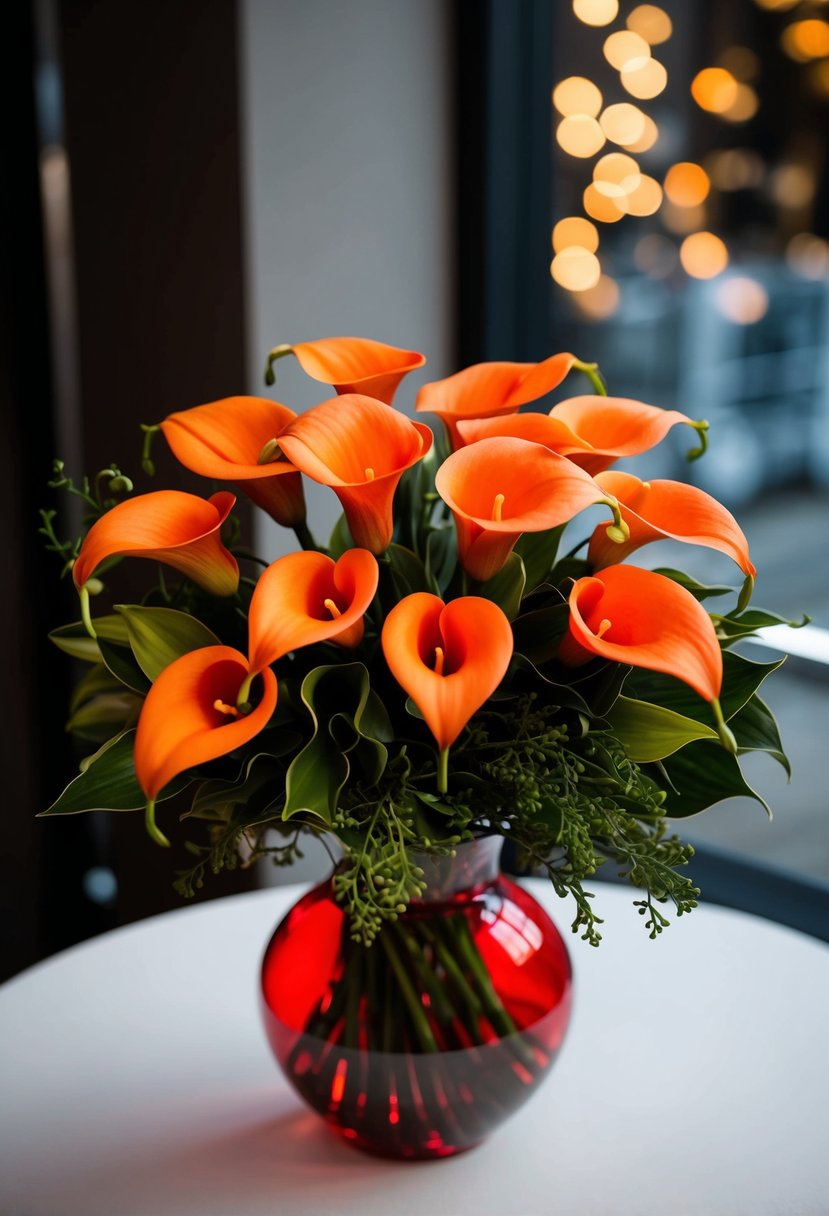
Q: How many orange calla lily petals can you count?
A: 12